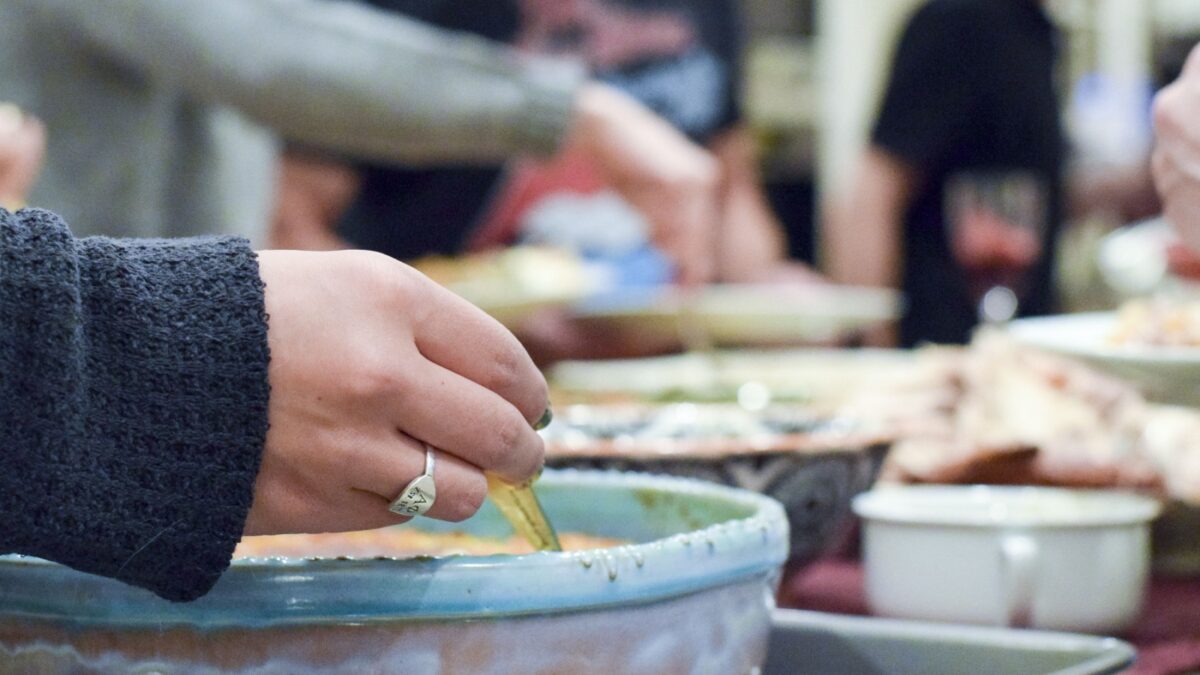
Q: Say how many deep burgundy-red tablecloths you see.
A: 1